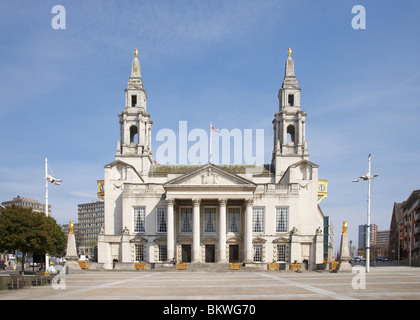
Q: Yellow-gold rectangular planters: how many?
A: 7